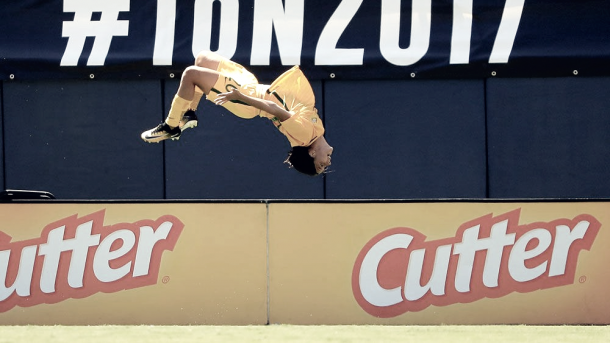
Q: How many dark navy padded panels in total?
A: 4